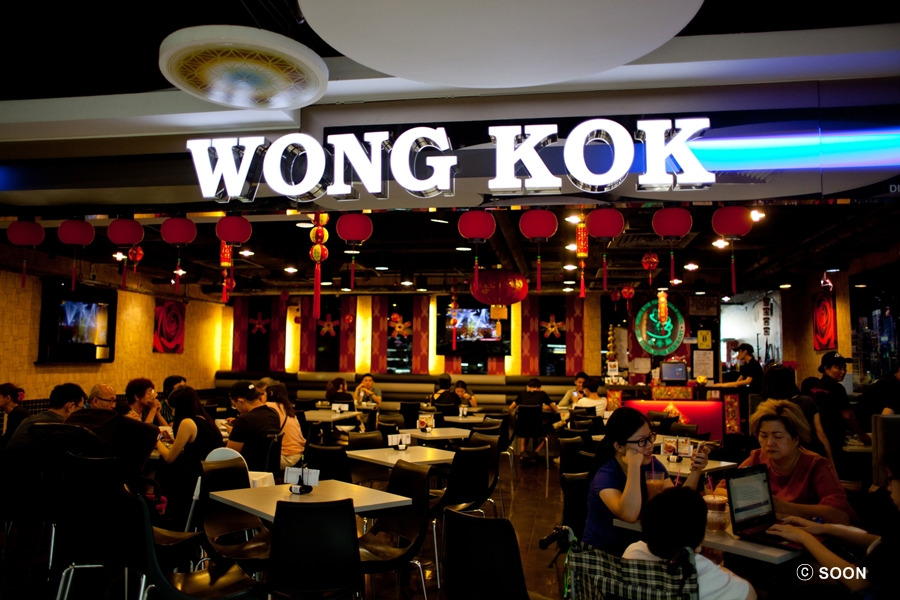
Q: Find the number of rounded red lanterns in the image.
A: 12